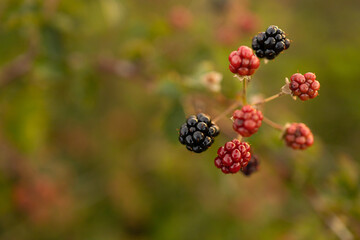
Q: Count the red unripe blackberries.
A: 5